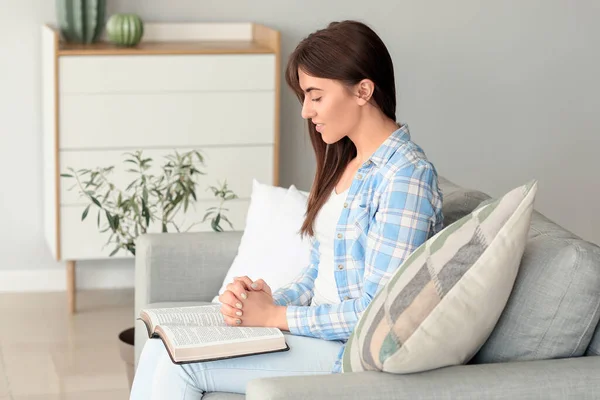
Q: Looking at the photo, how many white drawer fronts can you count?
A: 4